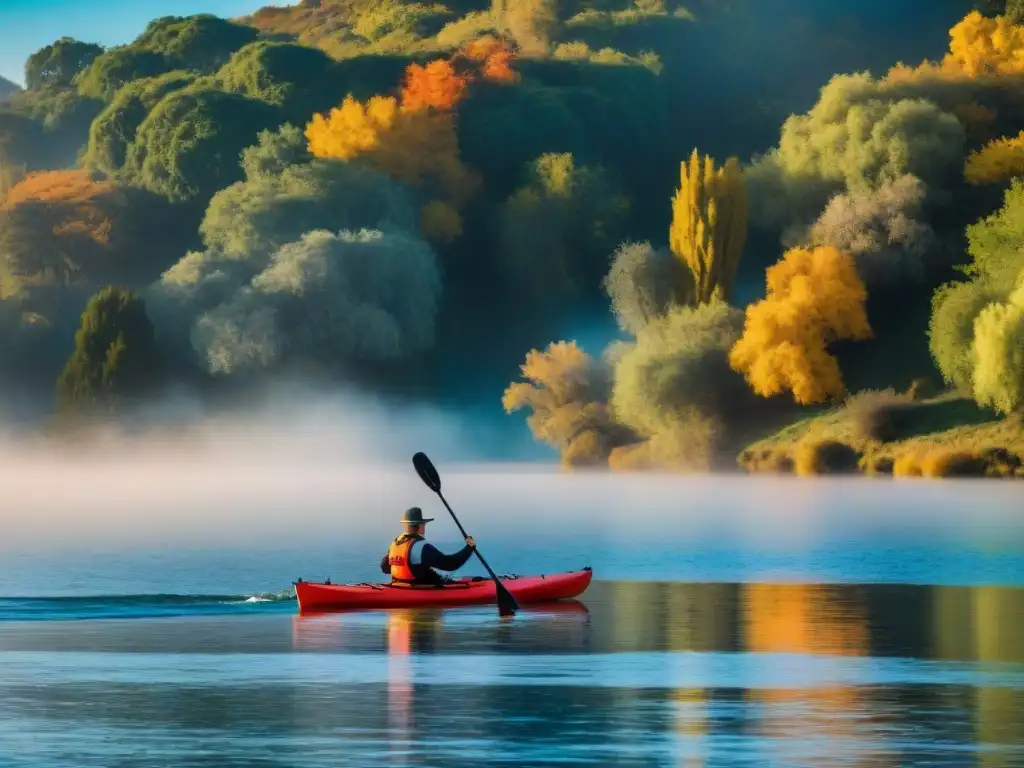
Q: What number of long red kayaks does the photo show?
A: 1